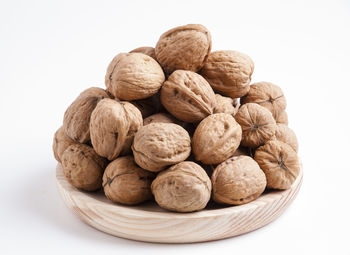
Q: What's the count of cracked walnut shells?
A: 0